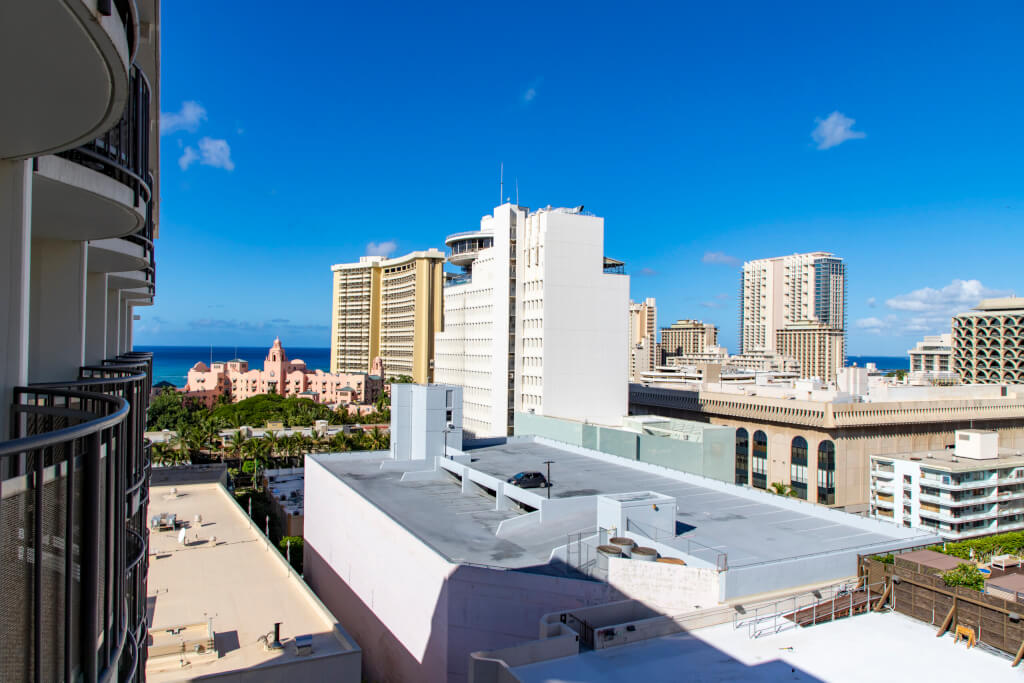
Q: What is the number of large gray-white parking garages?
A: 1